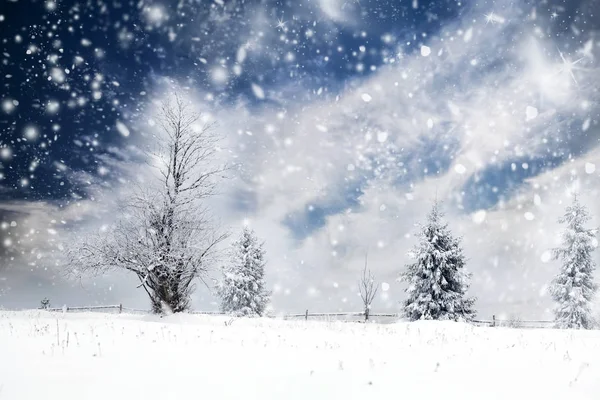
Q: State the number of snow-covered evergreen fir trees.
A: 3